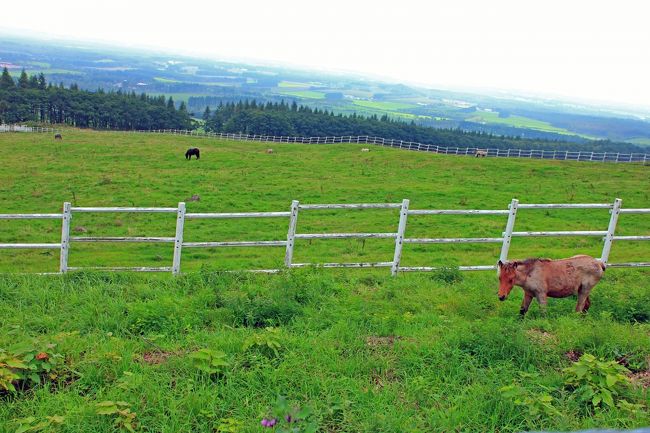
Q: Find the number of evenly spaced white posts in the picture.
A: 6